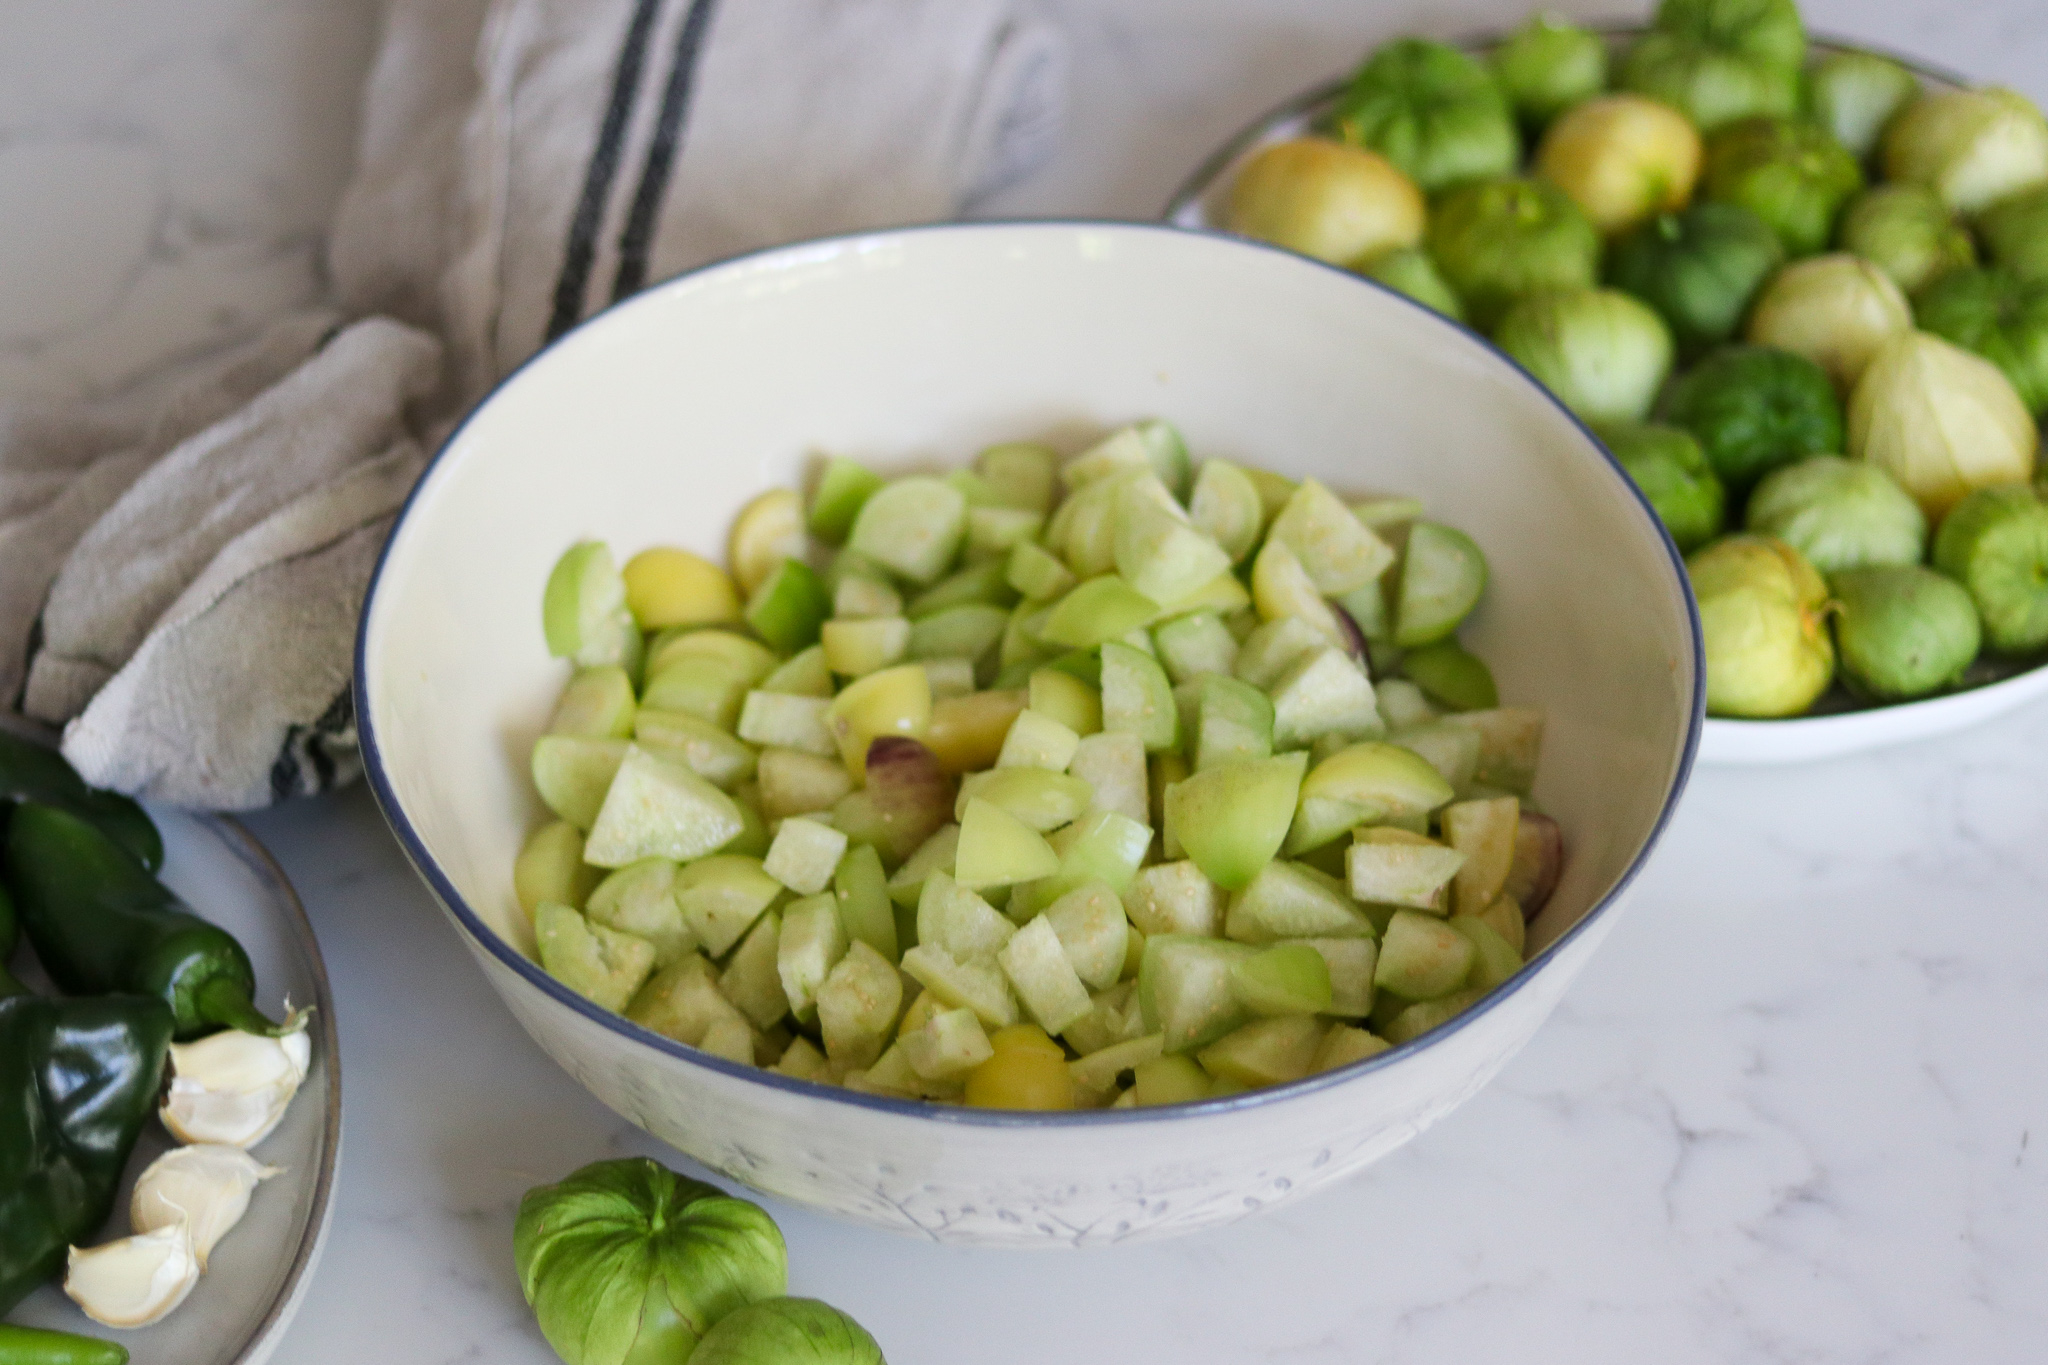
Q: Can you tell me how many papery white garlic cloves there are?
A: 3